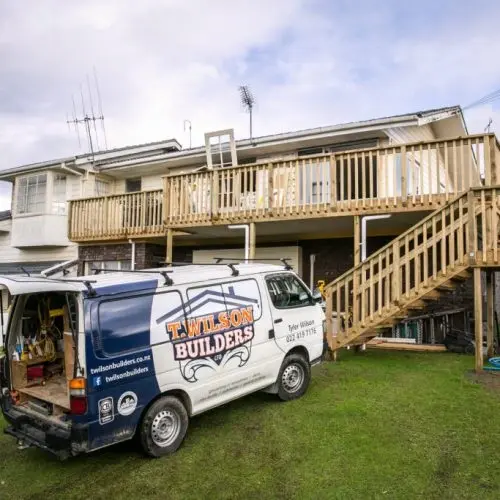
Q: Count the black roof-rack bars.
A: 4